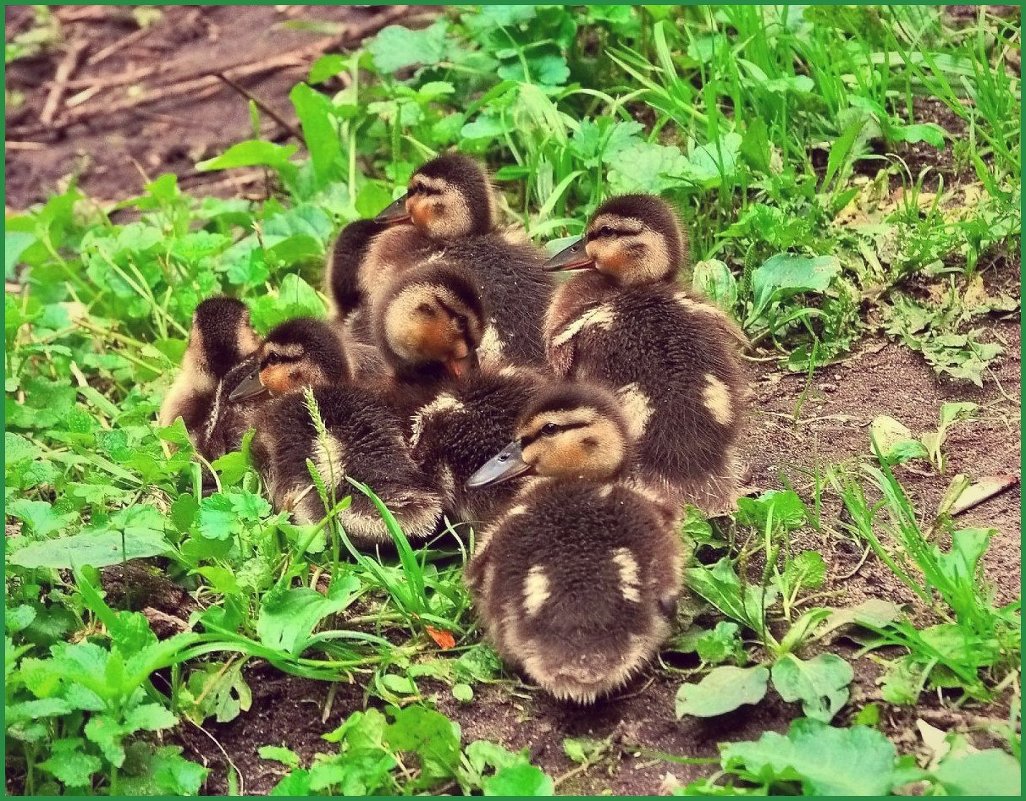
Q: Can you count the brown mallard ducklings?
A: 7